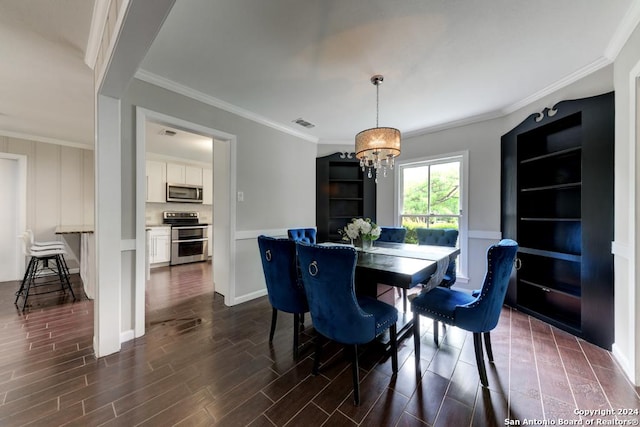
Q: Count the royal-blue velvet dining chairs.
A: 6